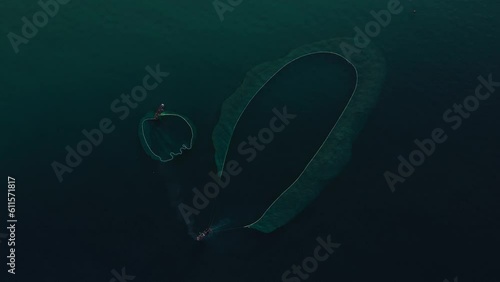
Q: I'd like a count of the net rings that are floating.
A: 2